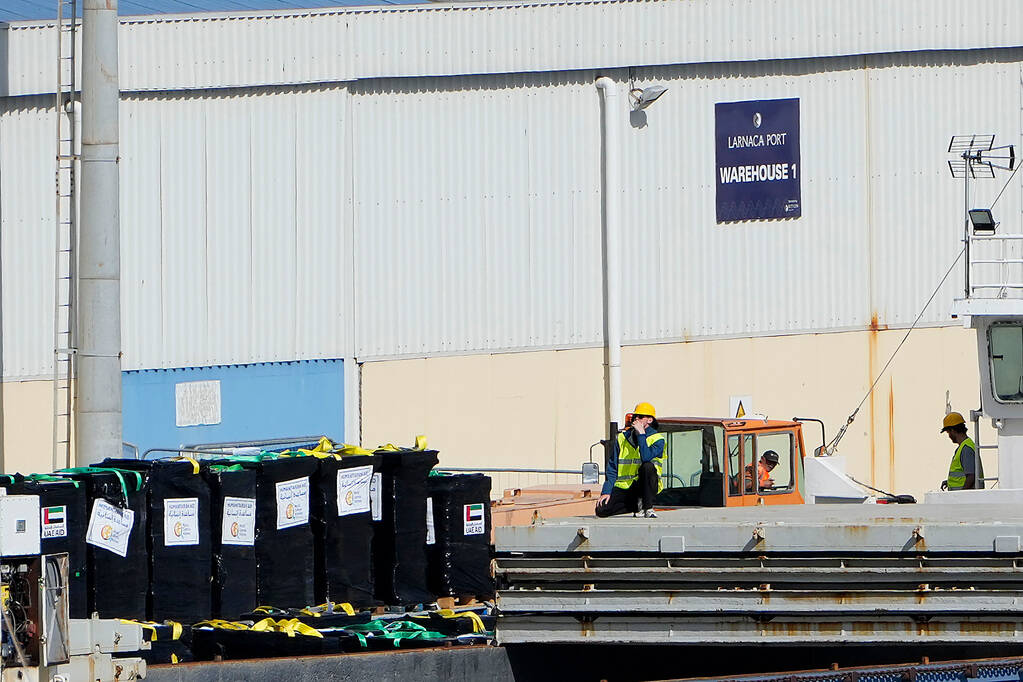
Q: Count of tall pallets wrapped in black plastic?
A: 8